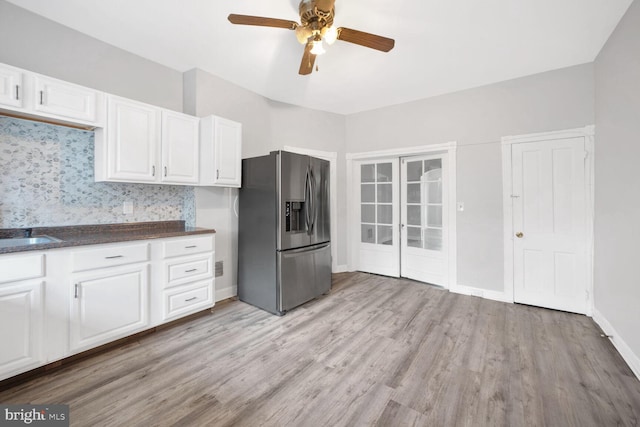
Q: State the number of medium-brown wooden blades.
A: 4